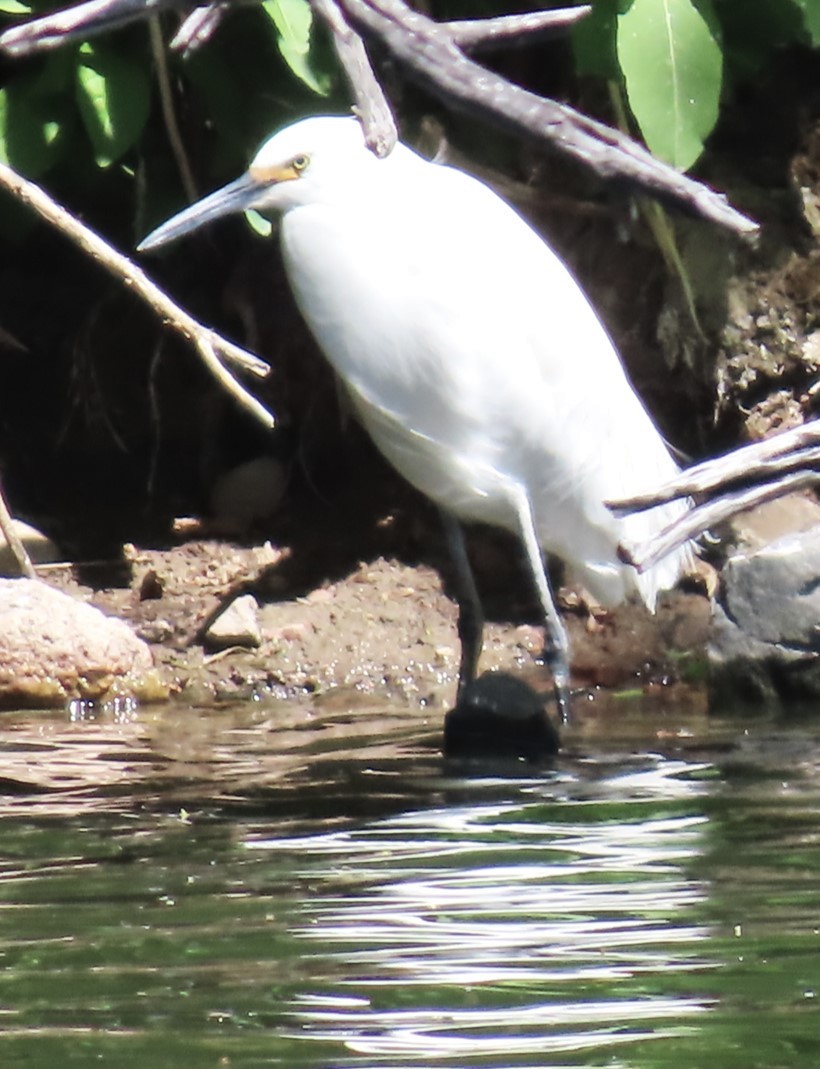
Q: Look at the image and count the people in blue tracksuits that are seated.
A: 0